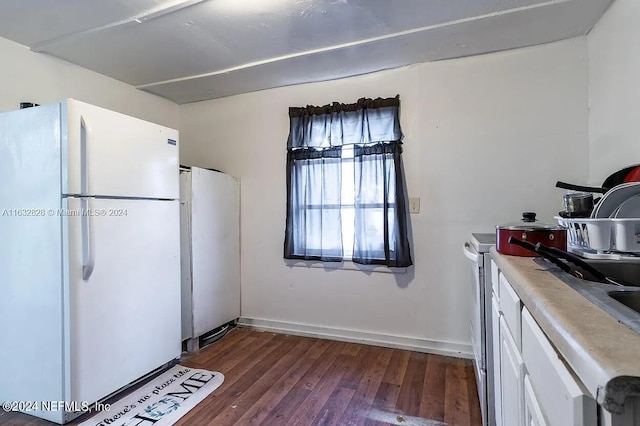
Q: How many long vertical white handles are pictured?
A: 2